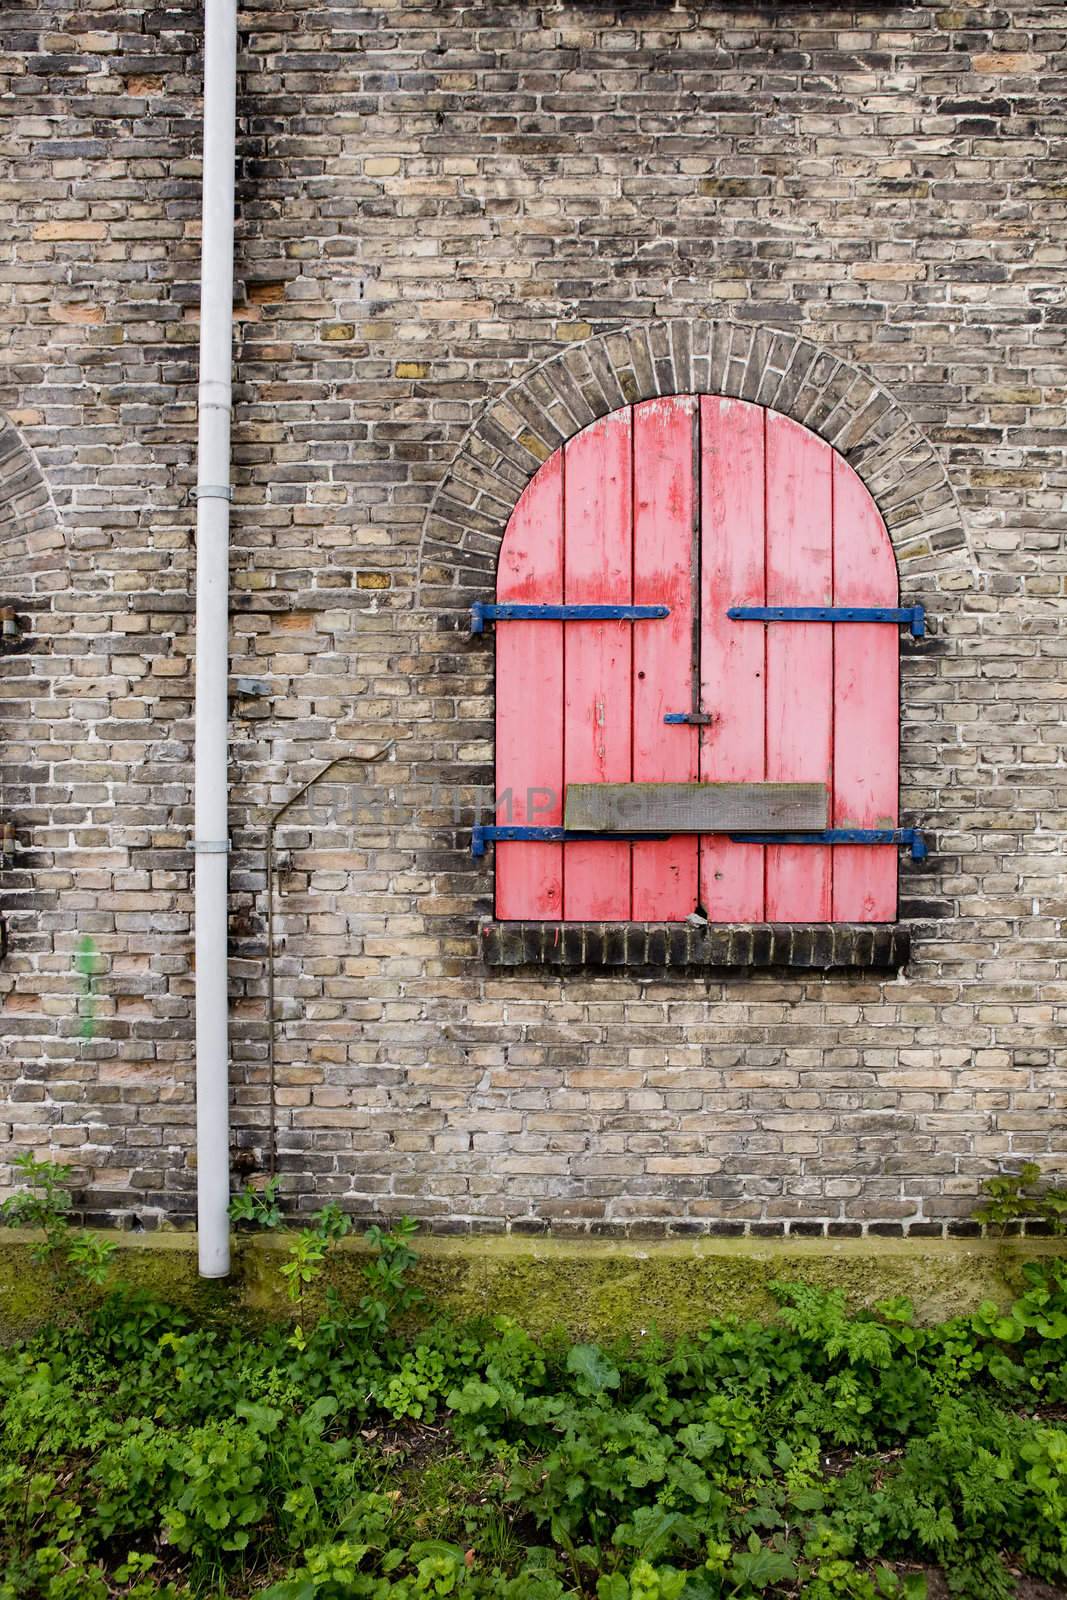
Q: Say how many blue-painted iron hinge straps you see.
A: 4